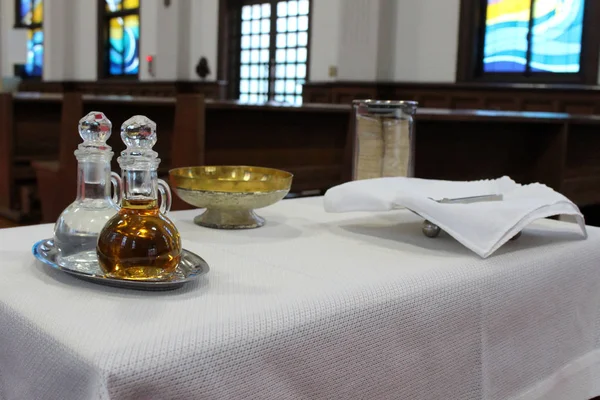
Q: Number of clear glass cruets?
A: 2